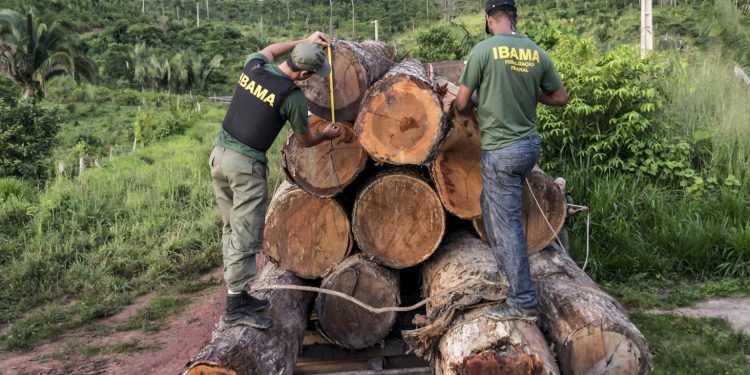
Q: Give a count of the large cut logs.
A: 11